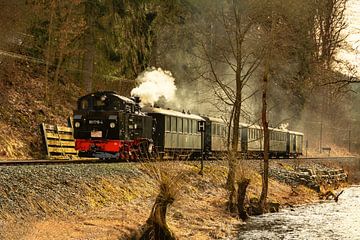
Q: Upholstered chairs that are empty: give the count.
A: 0